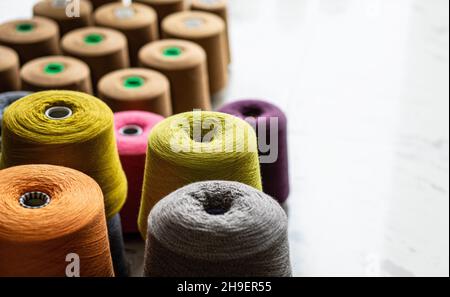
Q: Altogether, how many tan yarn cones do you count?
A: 11